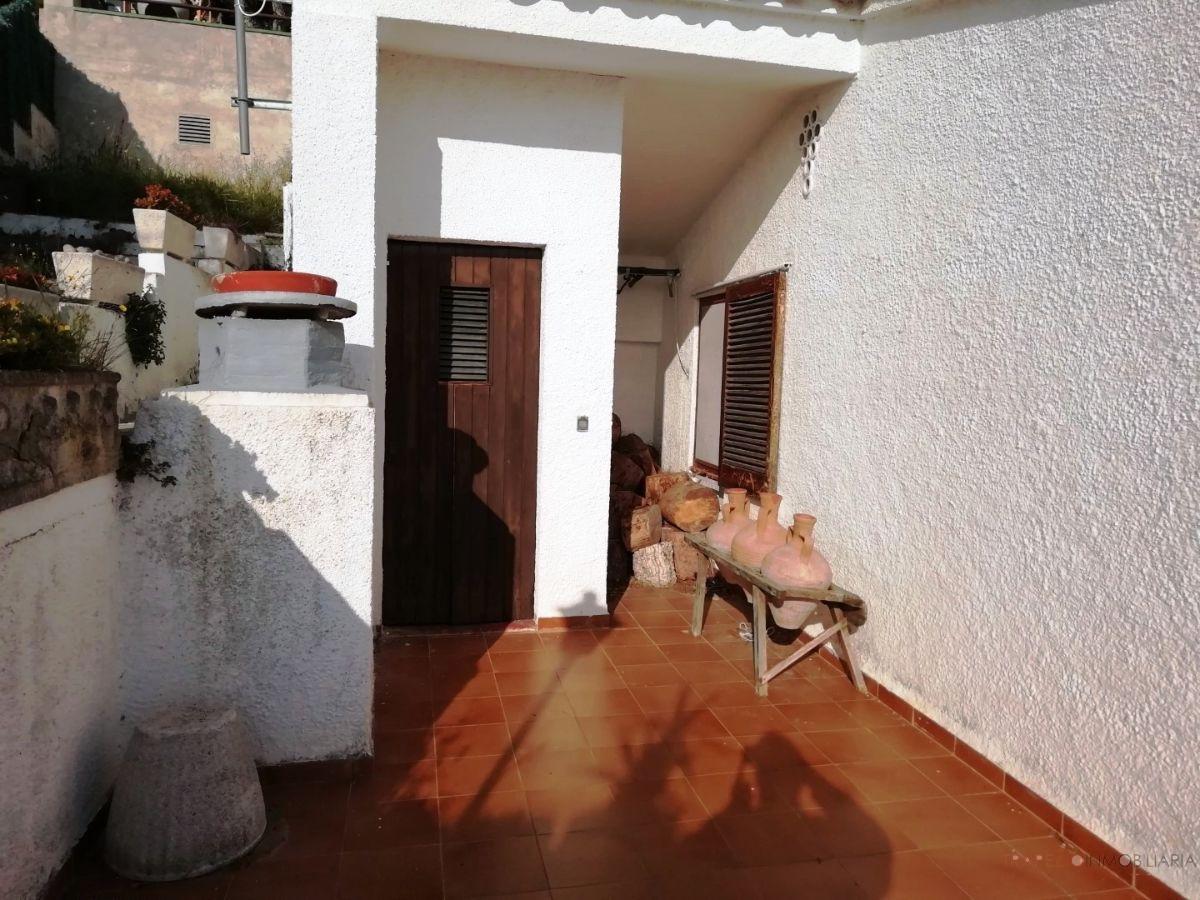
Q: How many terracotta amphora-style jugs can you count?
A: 3